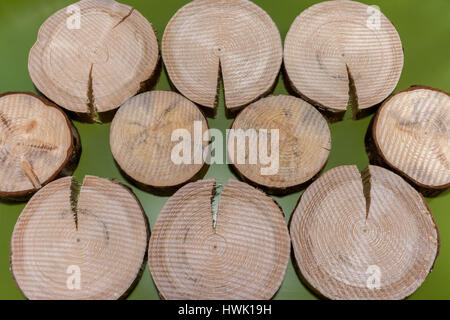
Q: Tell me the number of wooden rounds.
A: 10